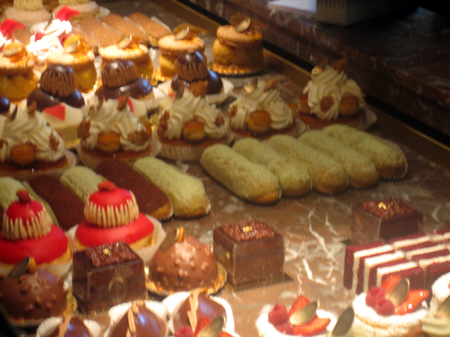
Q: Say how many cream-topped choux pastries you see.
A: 5